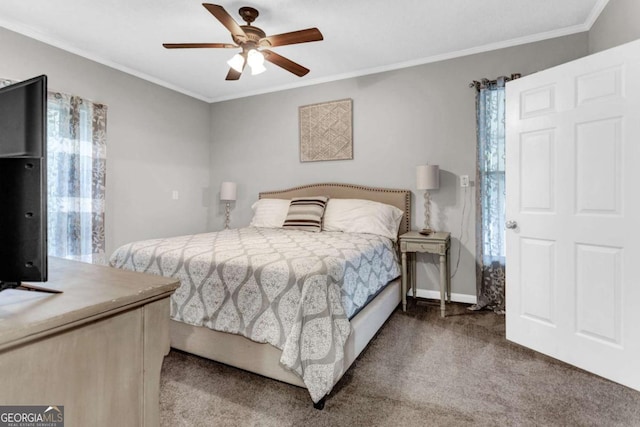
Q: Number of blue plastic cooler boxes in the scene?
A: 0